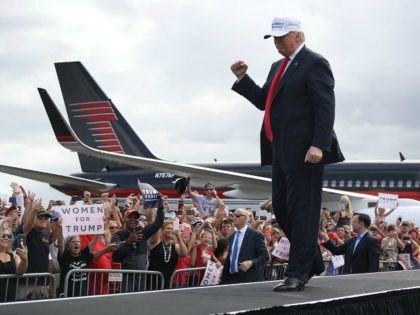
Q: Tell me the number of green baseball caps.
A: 1